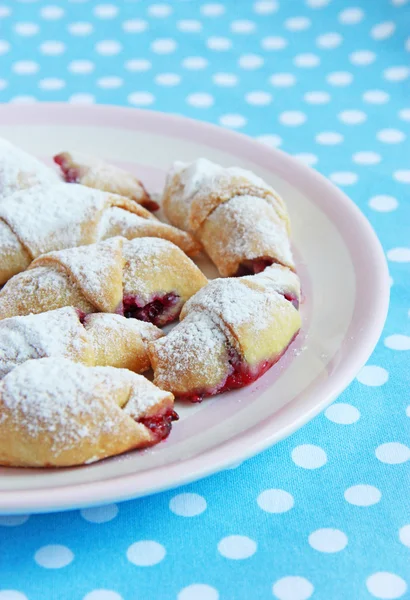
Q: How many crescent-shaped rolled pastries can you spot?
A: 8